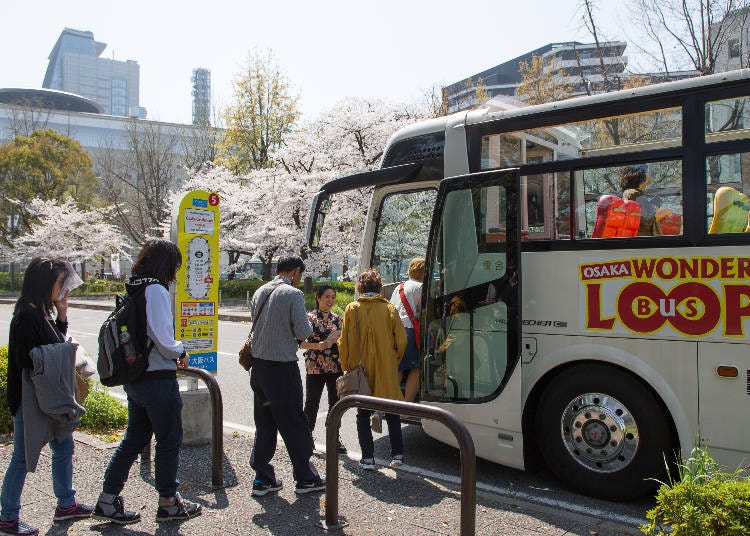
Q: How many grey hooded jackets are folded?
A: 1